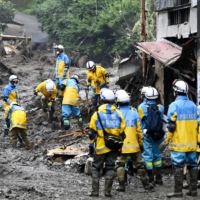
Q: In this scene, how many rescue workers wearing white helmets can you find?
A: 11